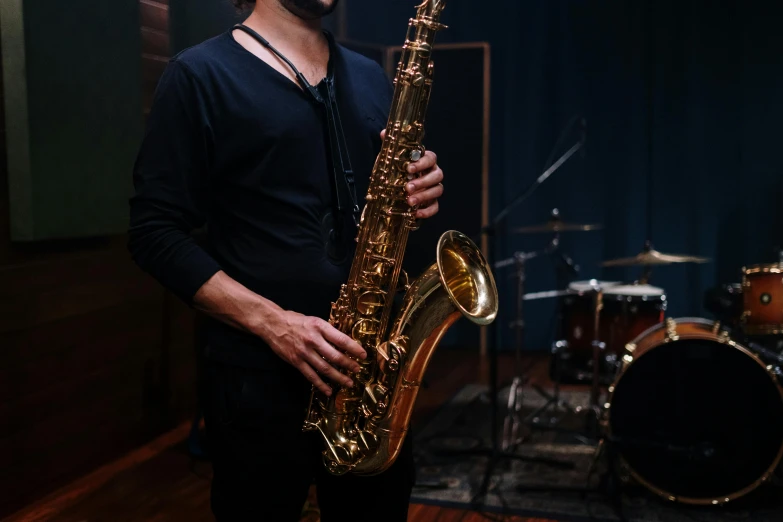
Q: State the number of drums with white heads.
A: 2